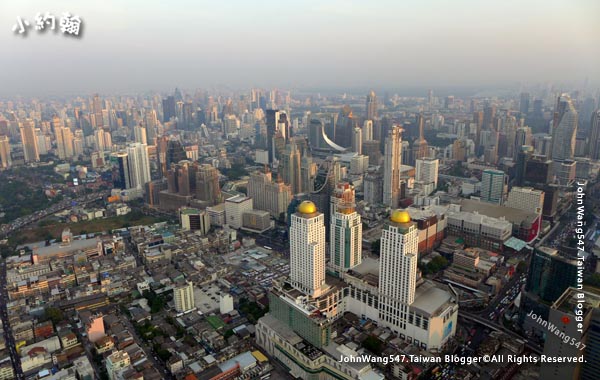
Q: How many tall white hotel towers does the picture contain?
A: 3